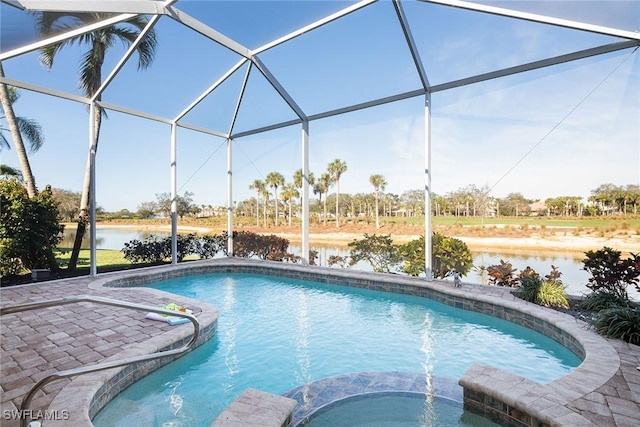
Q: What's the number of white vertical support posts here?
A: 5